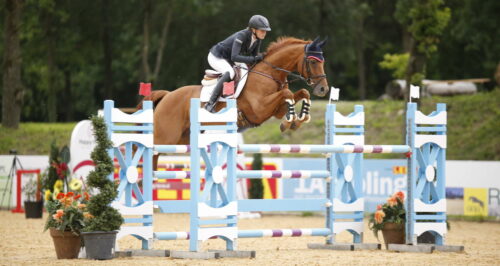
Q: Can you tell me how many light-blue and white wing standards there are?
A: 4